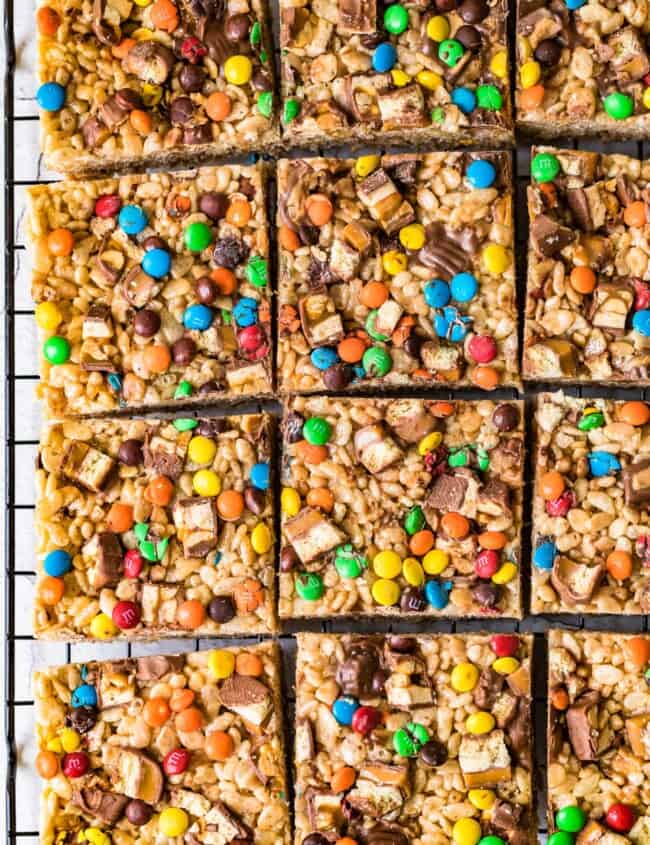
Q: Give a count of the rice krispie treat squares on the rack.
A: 12